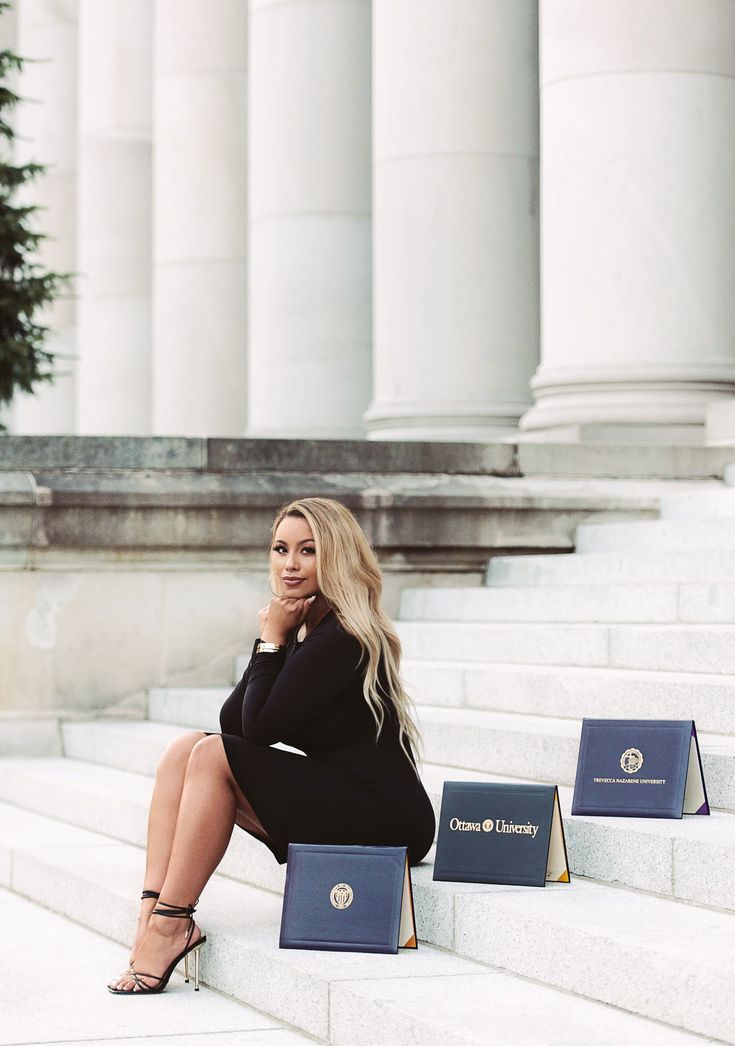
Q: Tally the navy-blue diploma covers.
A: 3